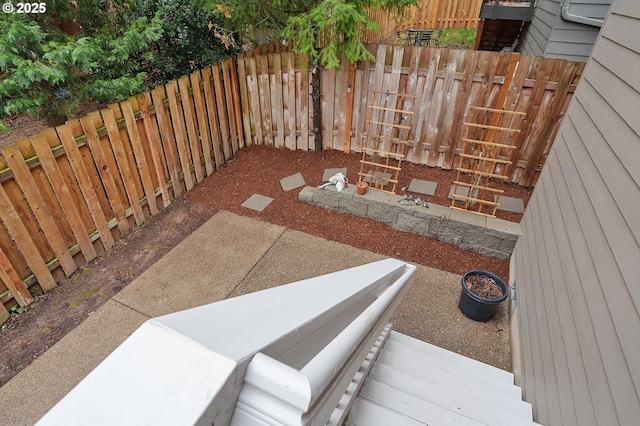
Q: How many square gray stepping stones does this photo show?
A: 7